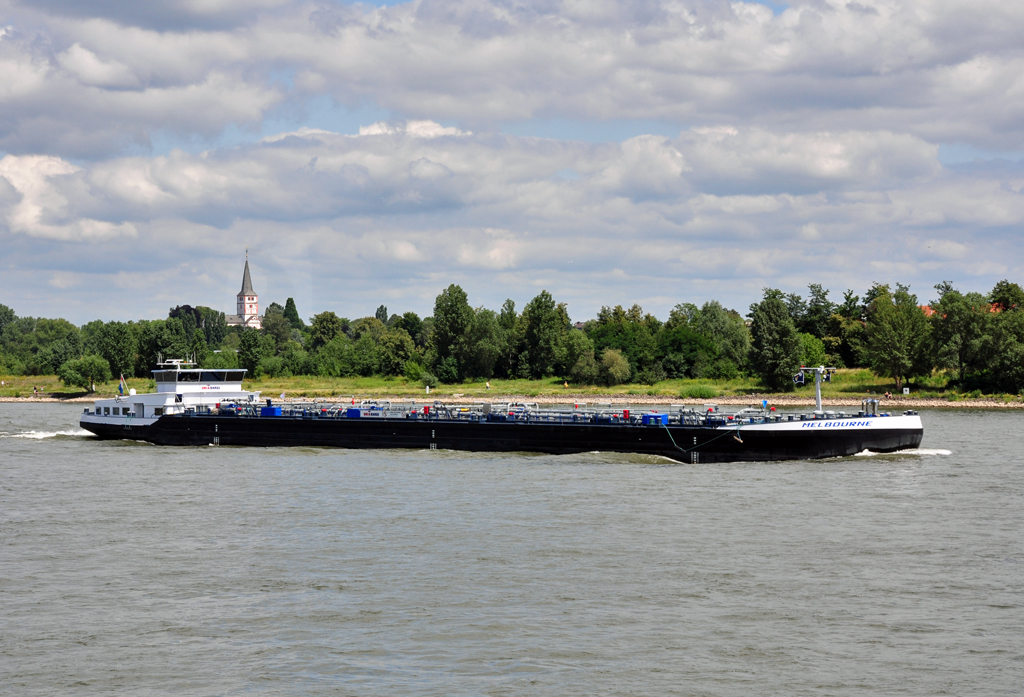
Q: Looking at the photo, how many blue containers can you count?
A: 3